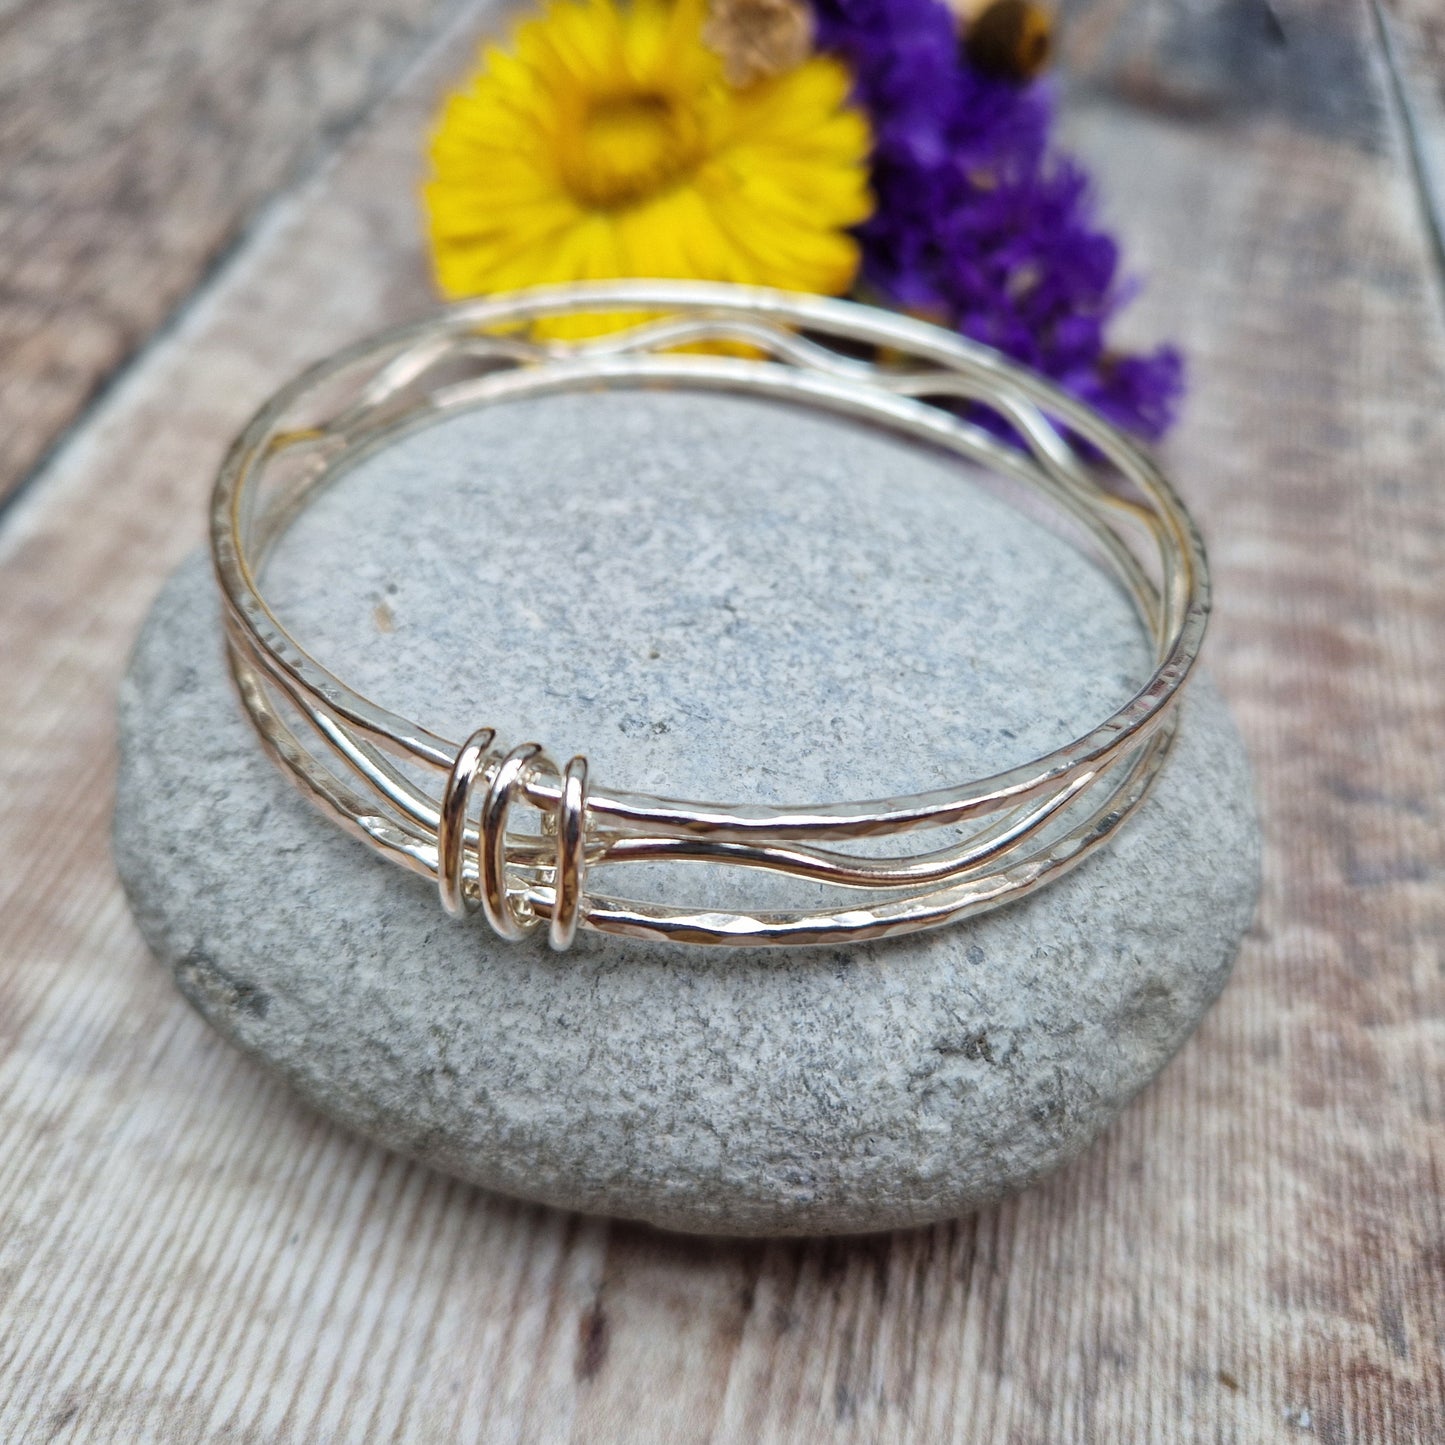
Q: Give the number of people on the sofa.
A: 0